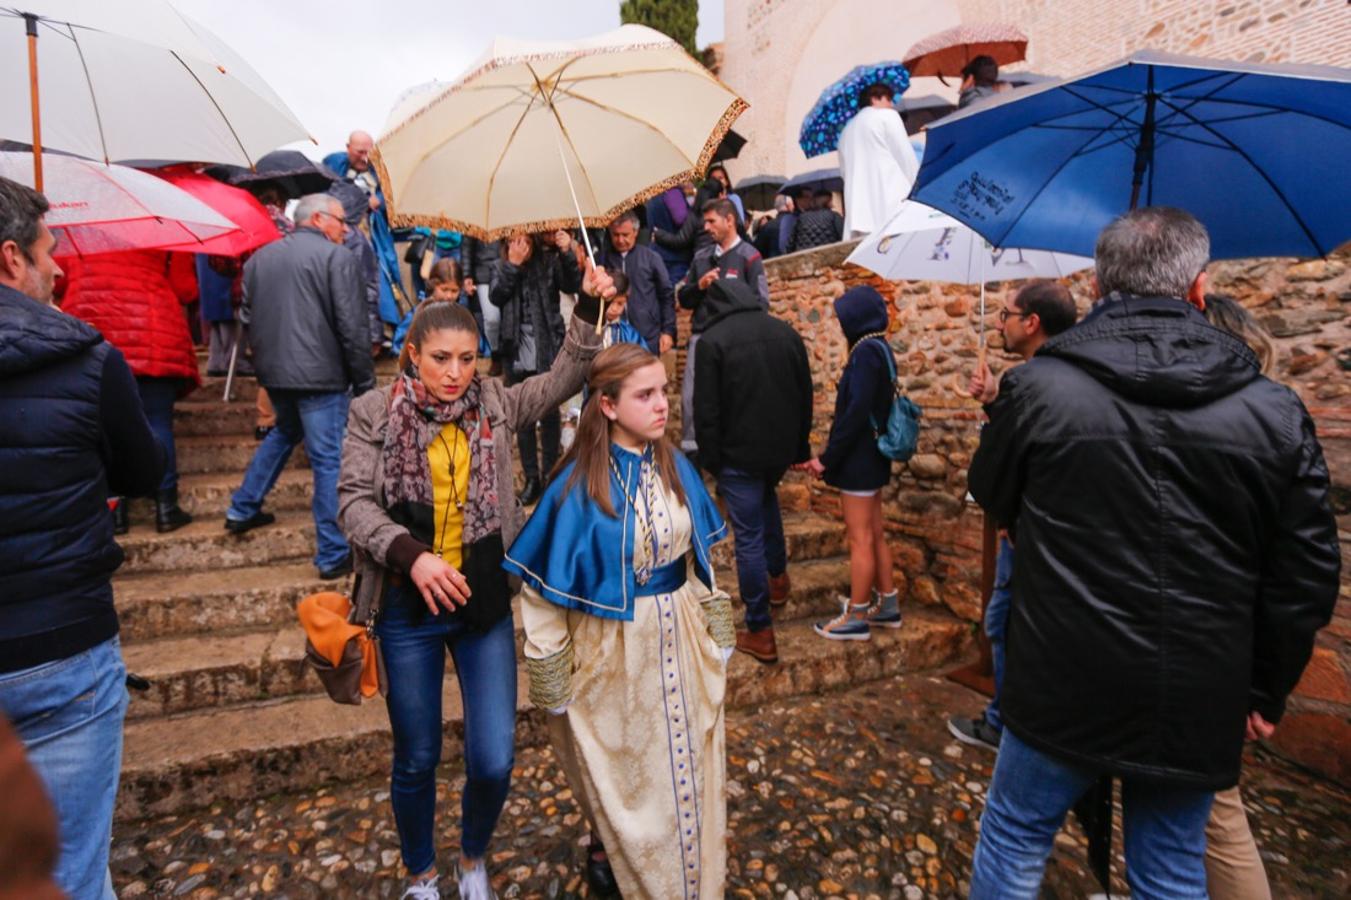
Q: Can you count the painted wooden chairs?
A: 0